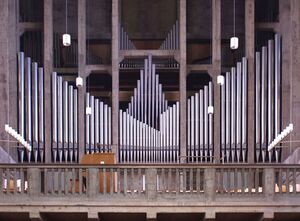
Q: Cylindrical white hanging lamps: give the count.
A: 6